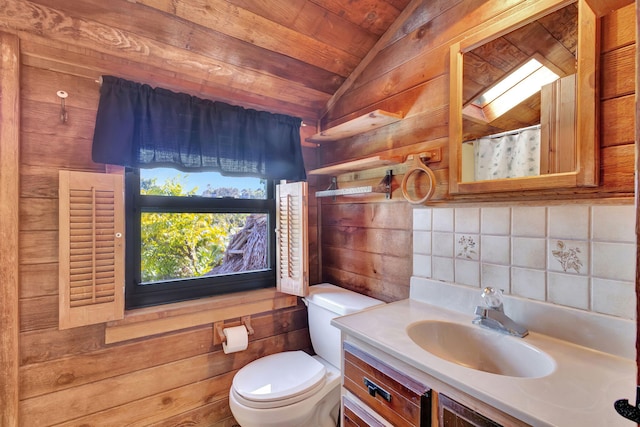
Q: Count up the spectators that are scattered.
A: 0